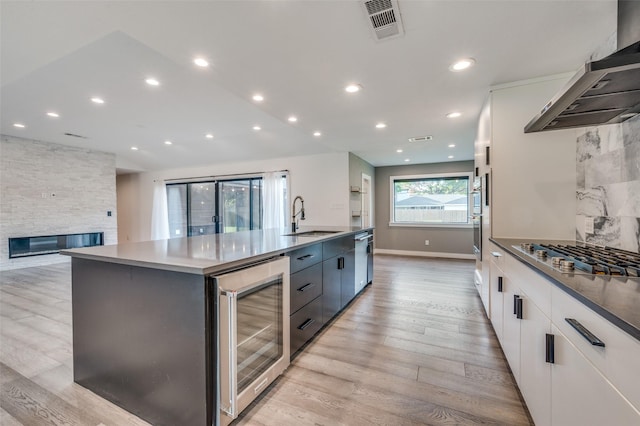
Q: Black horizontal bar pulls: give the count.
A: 4